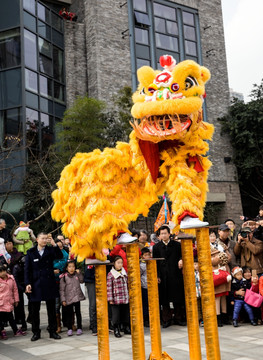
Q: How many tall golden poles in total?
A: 5